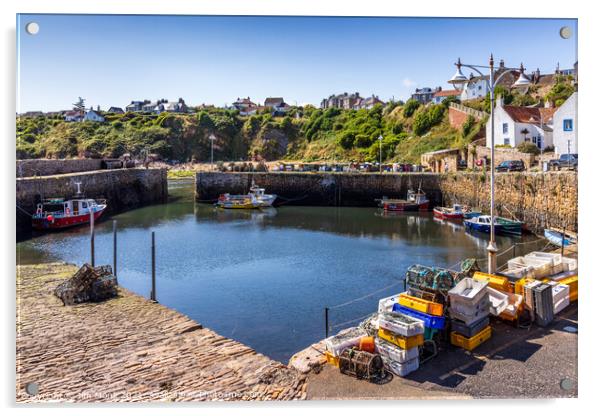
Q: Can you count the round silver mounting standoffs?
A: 4